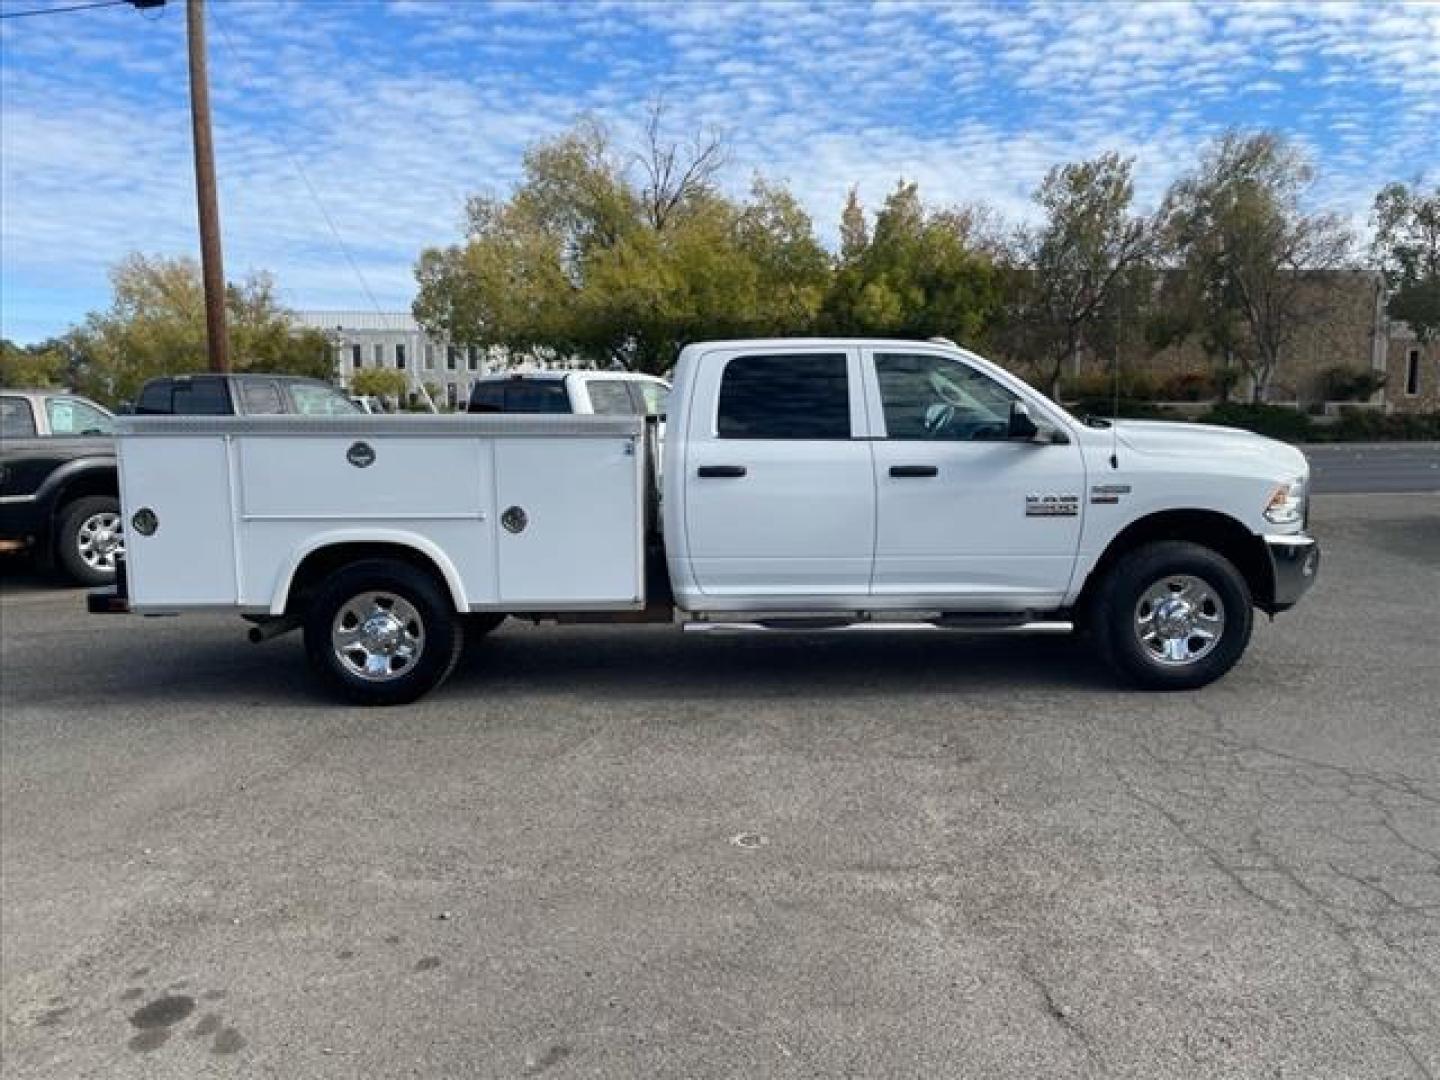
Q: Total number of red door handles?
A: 0